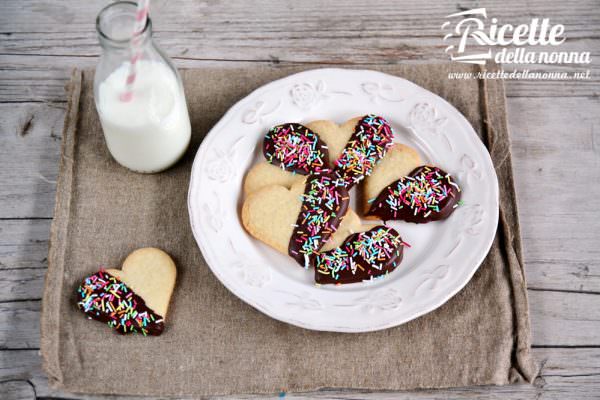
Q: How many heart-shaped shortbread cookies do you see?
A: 6